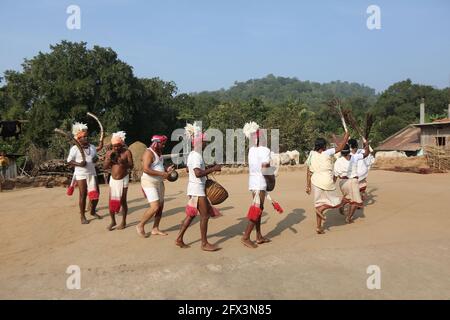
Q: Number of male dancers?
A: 5